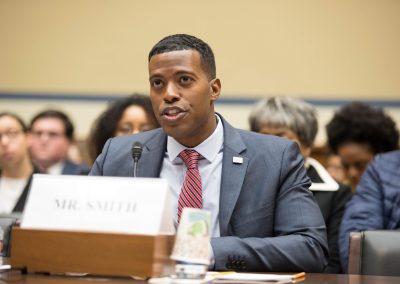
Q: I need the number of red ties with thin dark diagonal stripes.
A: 1